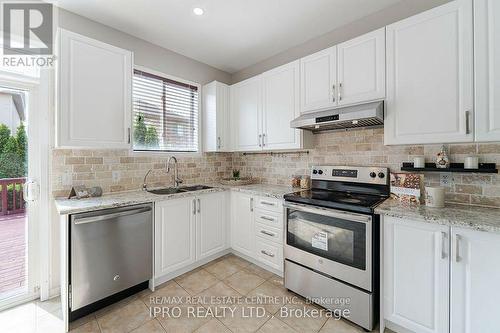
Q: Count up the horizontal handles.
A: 6